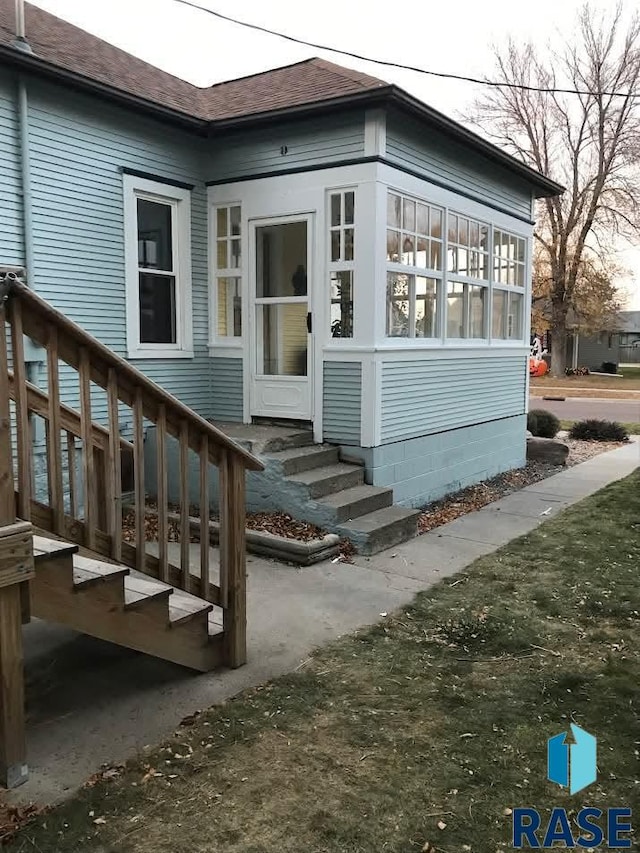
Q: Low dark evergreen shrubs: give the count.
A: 2